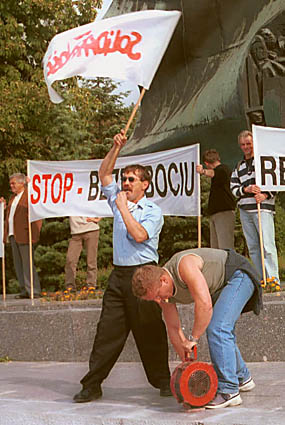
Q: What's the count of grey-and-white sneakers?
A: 2